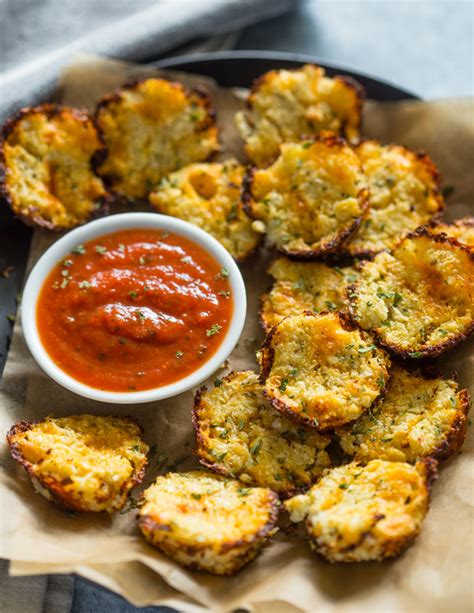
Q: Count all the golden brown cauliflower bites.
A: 15